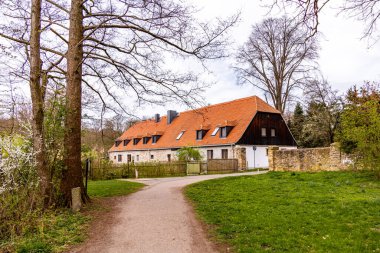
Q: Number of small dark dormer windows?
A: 7